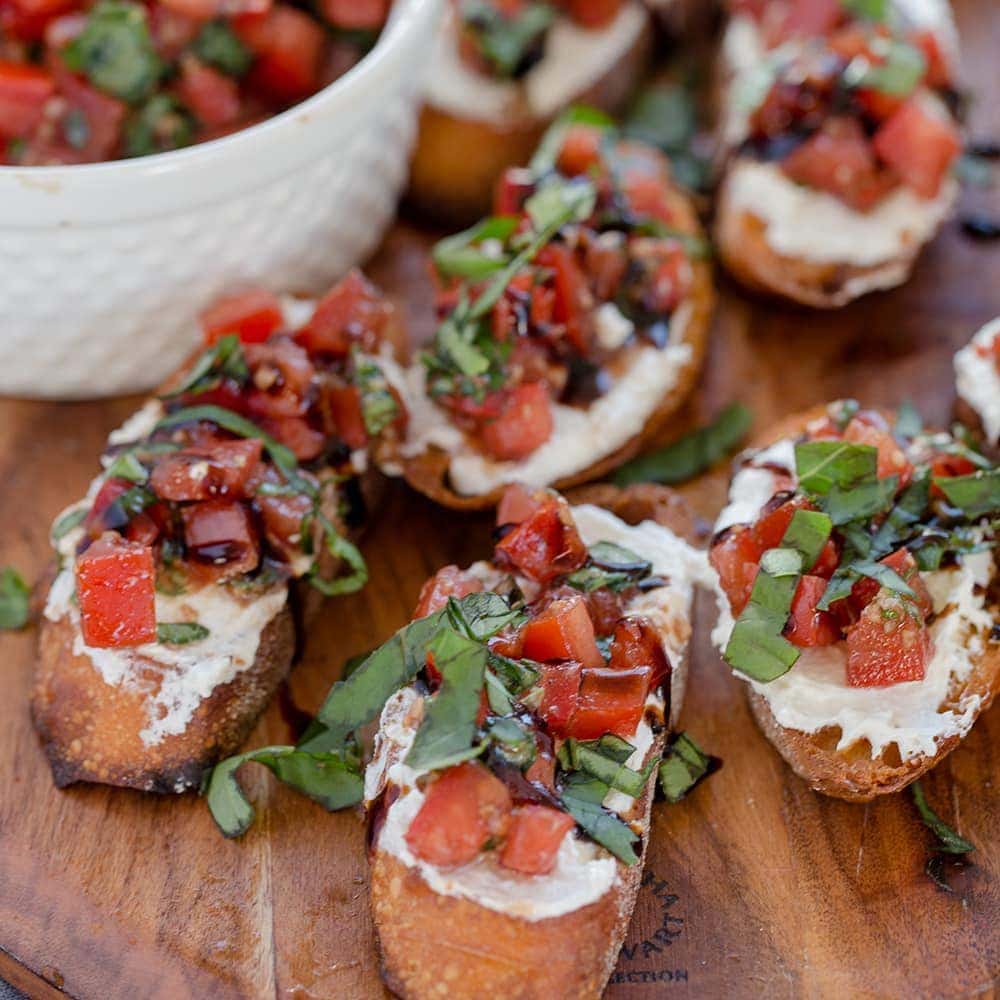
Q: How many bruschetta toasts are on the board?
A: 7